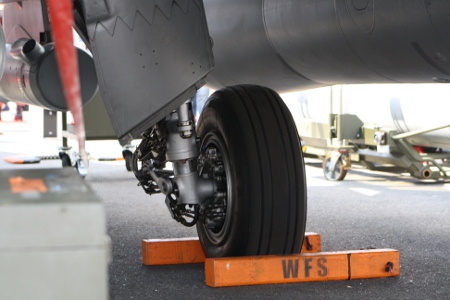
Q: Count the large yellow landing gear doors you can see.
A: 0